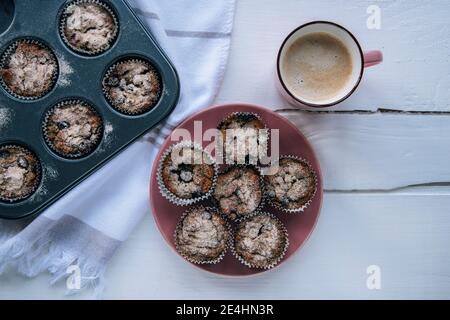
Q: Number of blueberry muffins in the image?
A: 11